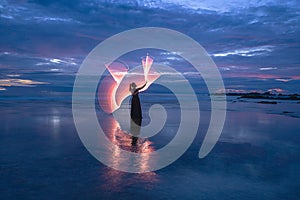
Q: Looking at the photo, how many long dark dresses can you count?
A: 1